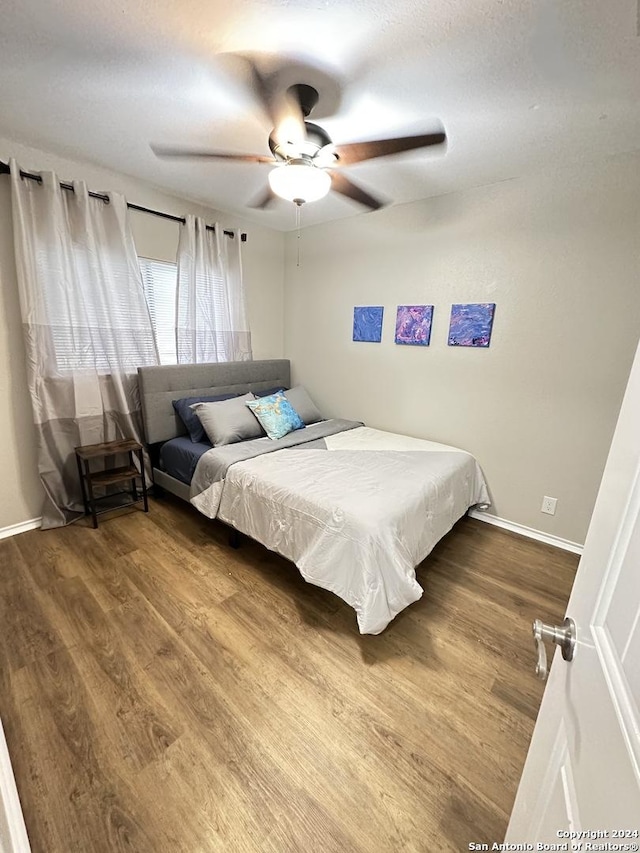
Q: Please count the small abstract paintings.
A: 3